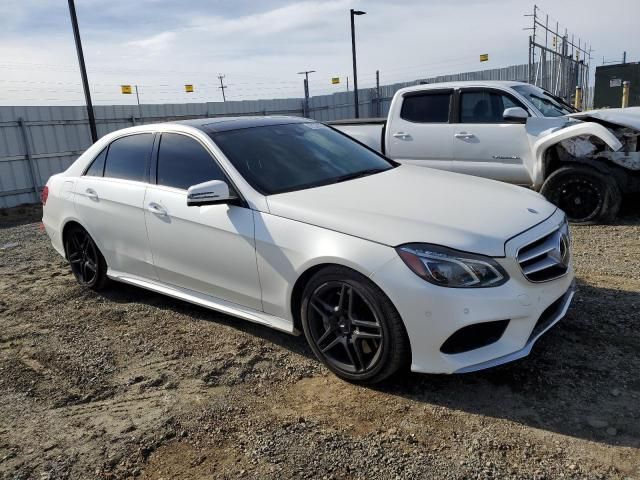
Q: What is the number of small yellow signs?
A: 4